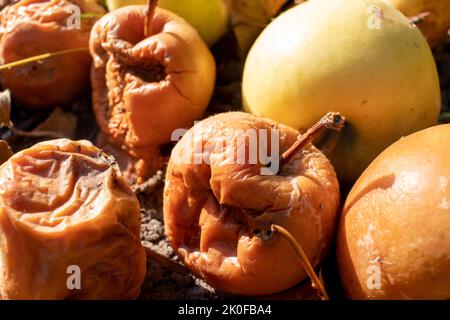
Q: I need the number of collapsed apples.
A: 4